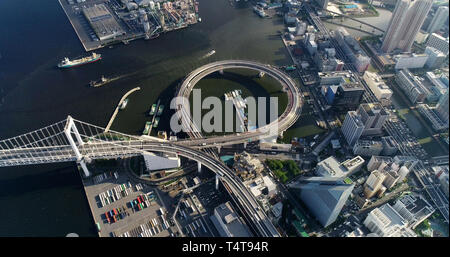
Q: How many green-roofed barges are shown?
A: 4